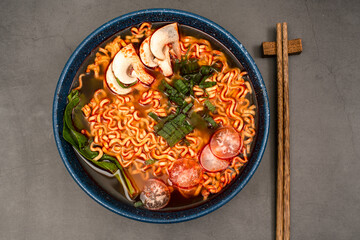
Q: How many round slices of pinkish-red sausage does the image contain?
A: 4